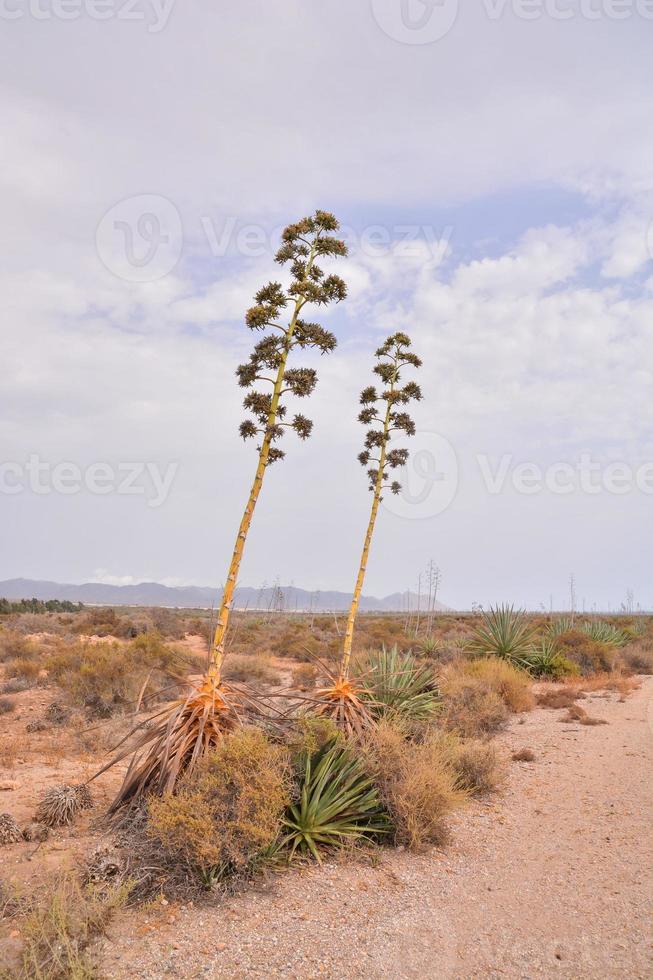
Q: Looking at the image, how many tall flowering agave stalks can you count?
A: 2